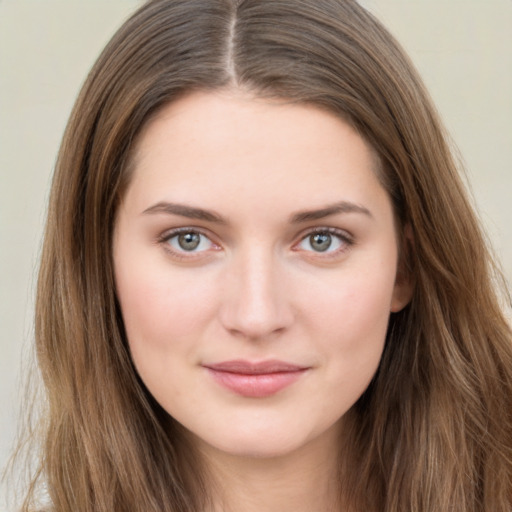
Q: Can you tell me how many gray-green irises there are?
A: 2